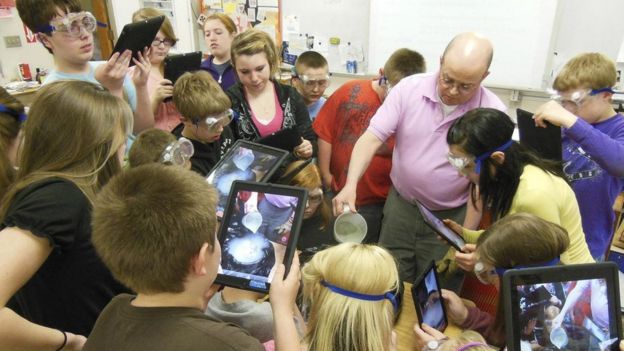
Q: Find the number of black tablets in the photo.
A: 9